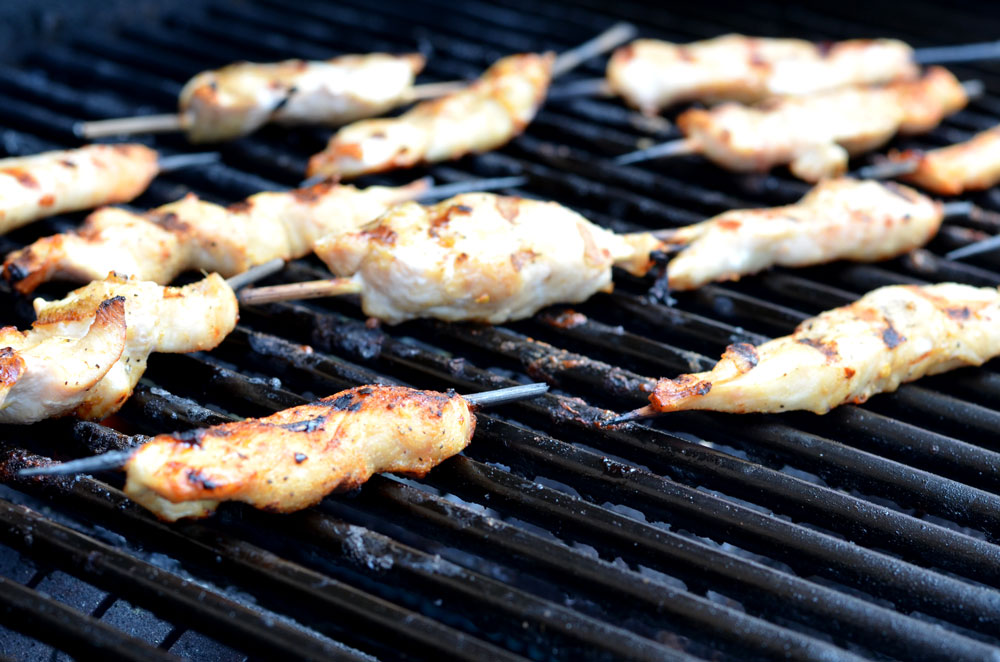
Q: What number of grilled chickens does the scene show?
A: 12